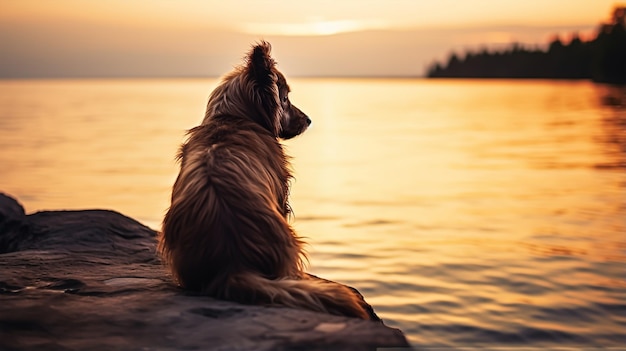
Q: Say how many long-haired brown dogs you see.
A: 1